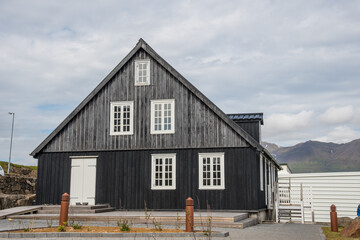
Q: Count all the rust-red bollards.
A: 3